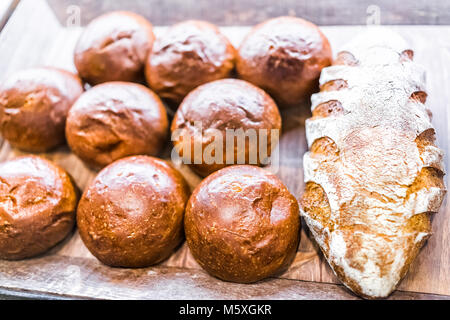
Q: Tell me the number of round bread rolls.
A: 9